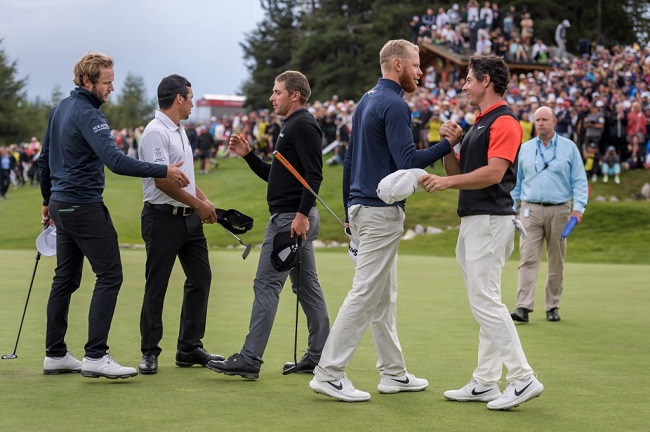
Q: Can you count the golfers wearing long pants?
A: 5